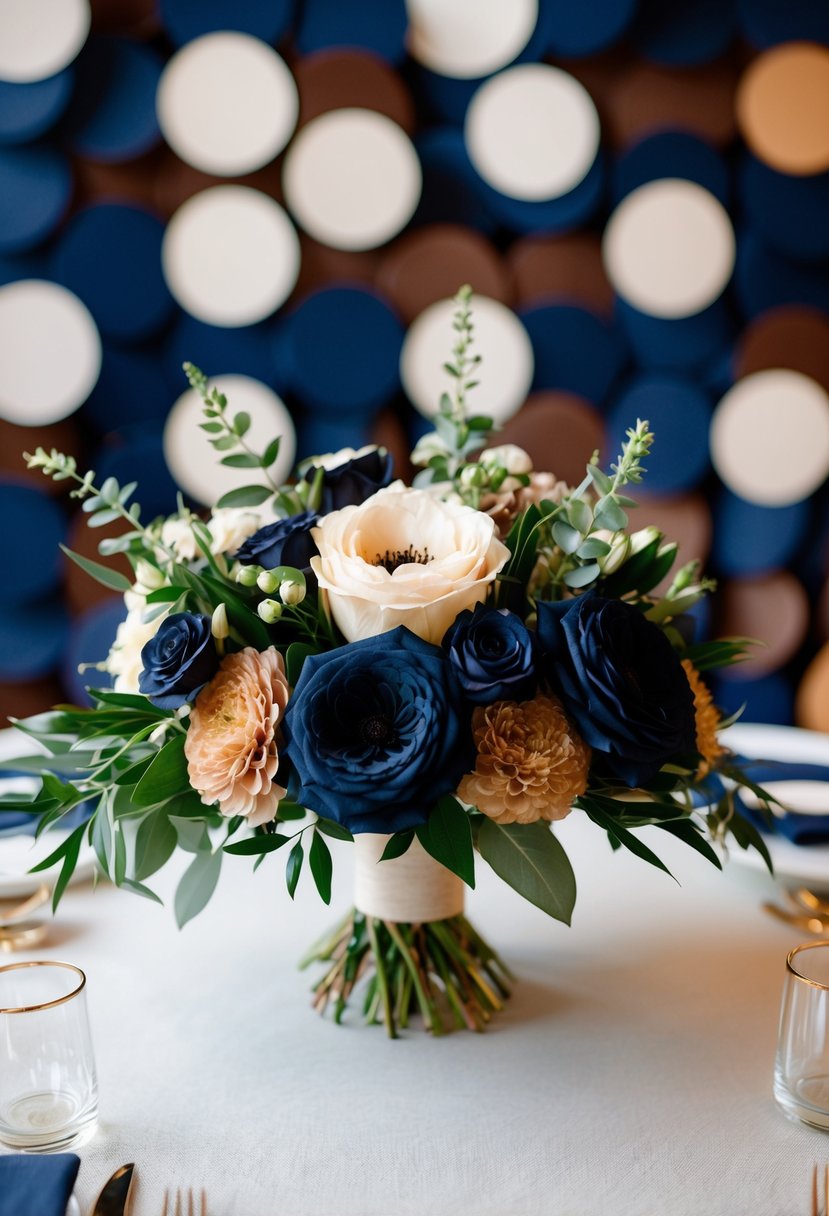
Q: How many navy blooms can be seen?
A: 6